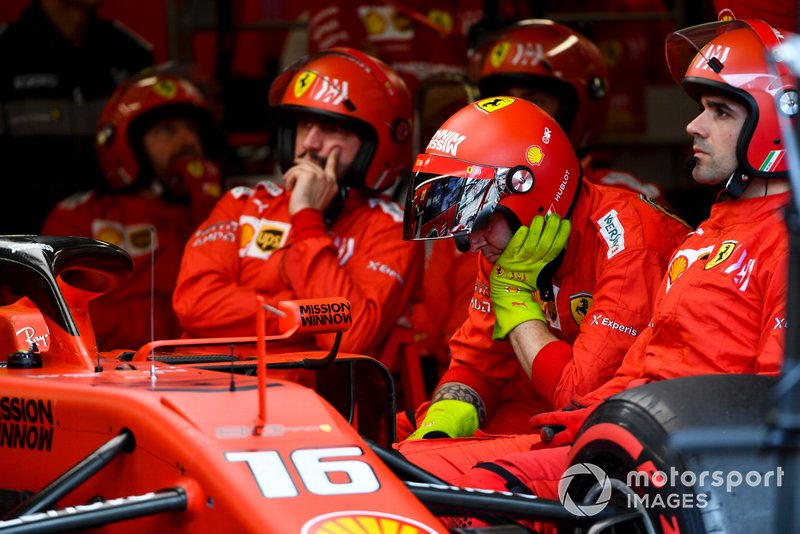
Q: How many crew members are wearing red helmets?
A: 5